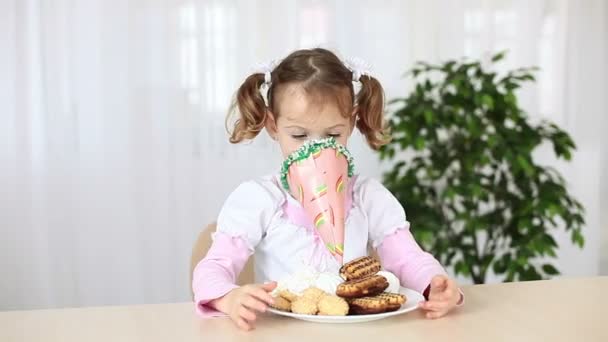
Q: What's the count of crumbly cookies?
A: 5